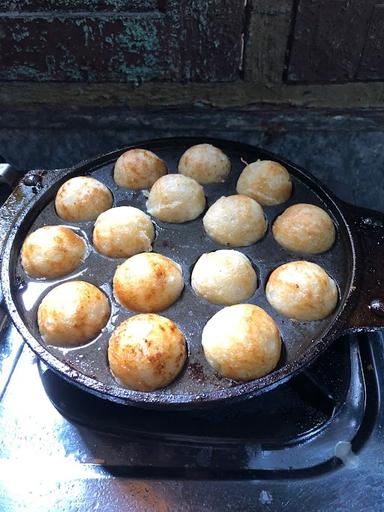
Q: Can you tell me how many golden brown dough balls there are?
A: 15